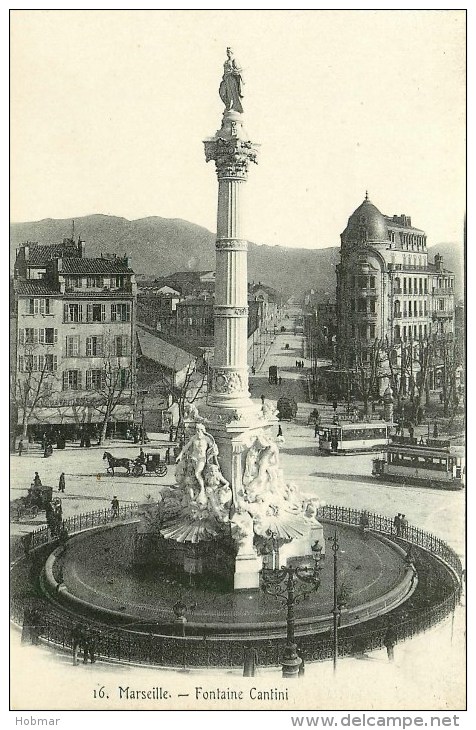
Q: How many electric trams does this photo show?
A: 2